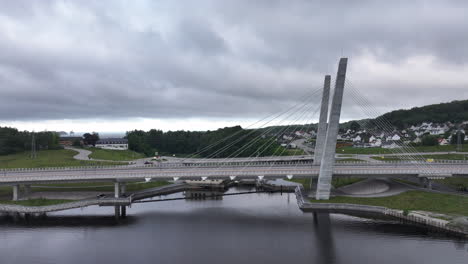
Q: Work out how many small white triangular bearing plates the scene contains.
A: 6